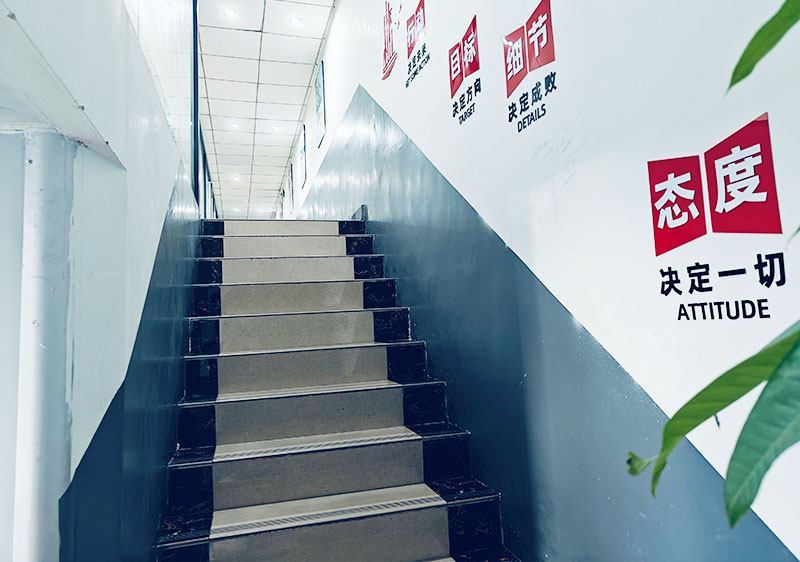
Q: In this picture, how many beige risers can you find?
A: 9